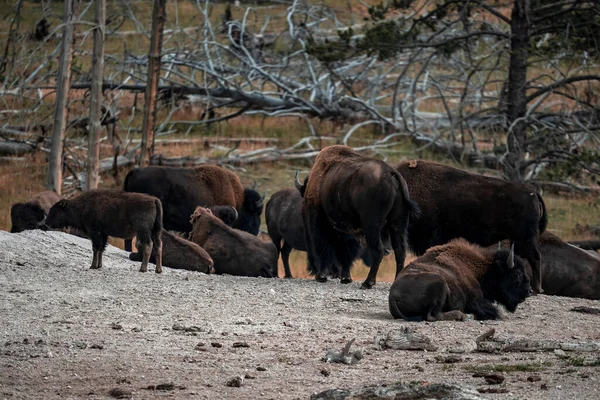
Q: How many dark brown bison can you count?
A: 10